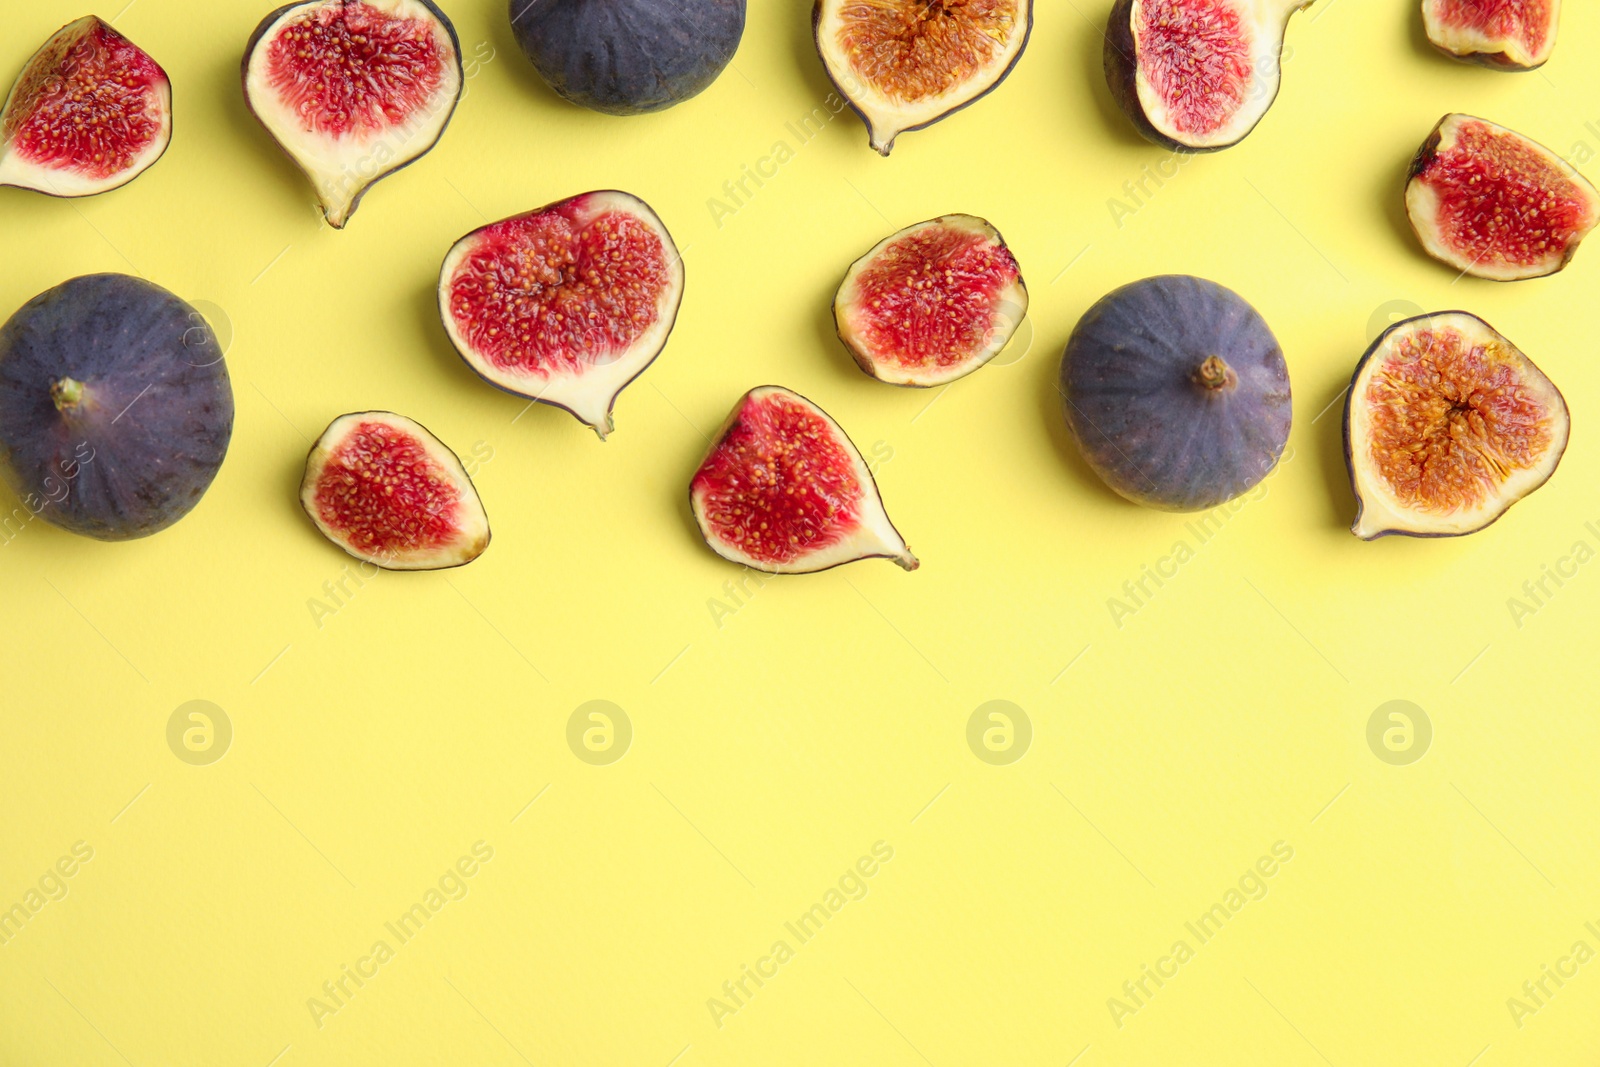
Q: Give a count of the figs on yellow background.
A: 14